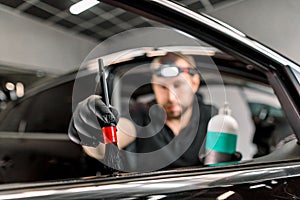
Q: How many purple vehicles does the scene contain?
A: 0